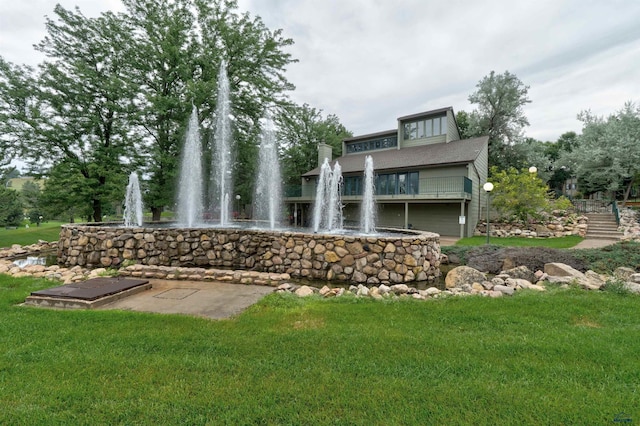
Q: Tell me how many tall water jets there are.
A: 3